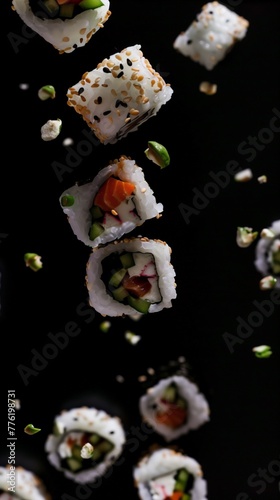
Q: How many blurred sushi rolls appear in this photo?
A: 6